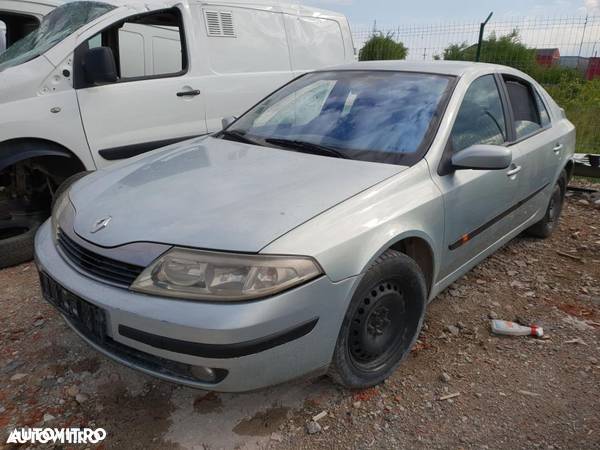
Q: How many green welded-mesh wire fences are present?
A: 1